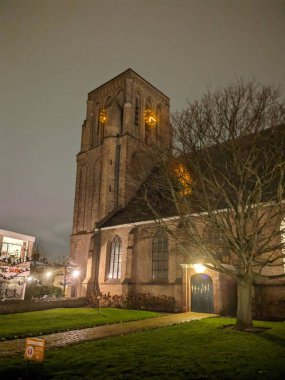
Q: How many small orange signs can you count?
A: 1